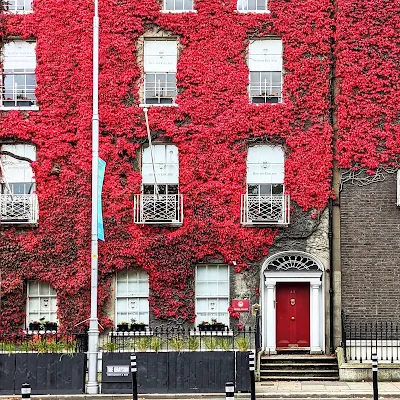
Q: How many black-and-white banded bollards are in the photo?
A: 5